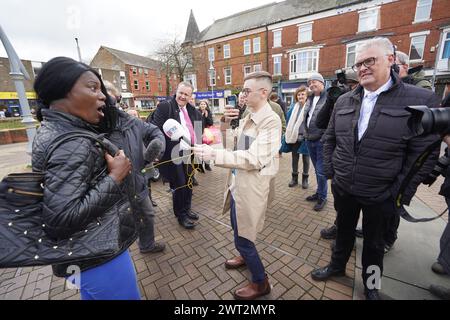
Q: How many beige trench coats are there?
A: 1